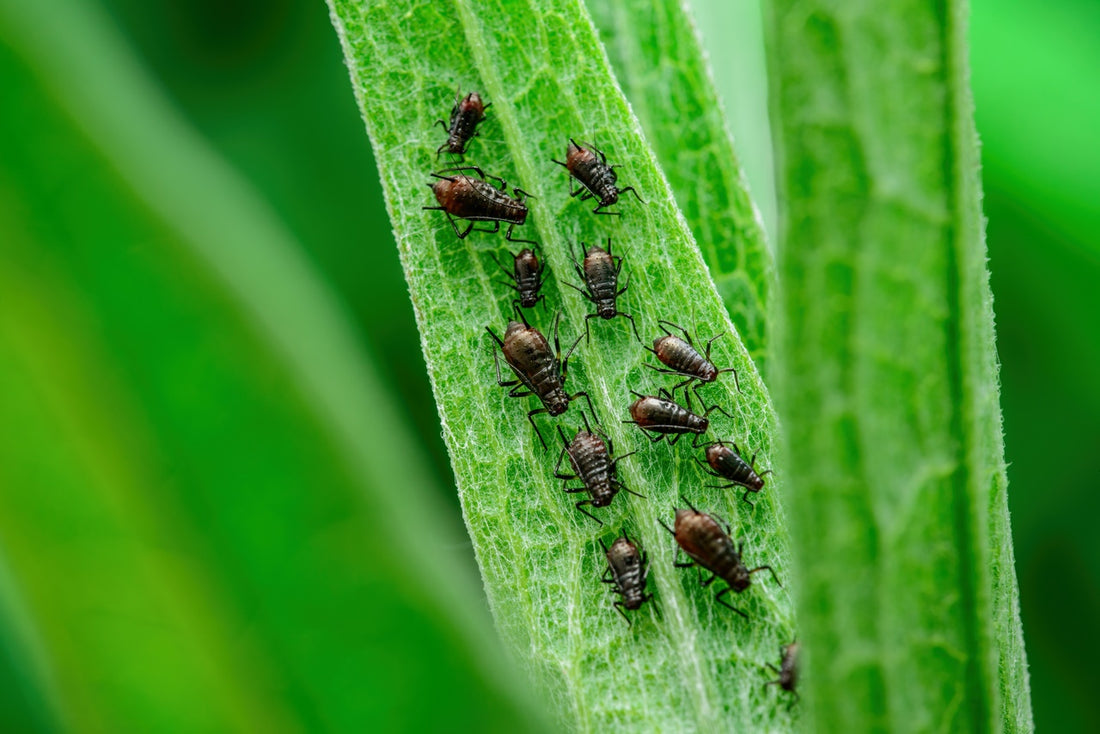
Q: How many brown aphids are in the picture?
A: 13